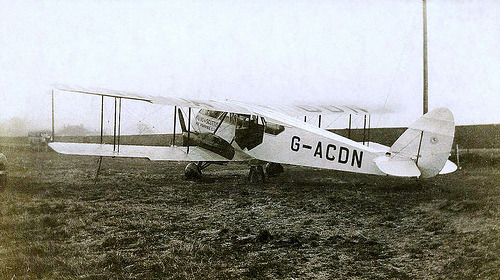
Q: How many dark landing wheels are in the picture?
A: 2